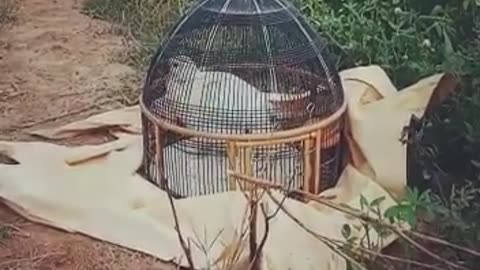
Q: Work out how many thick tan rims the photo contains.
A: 1